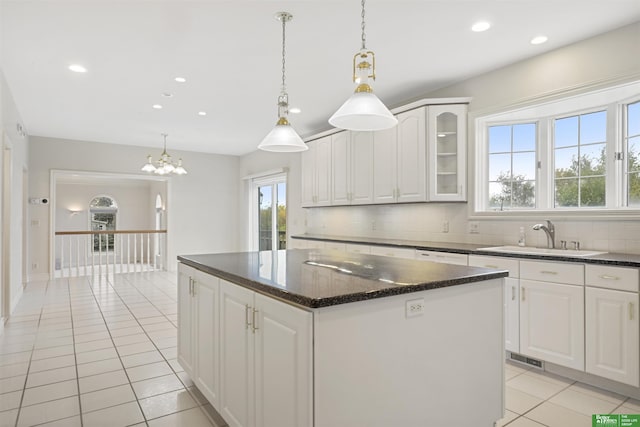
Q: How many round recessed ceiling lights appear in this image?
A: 7